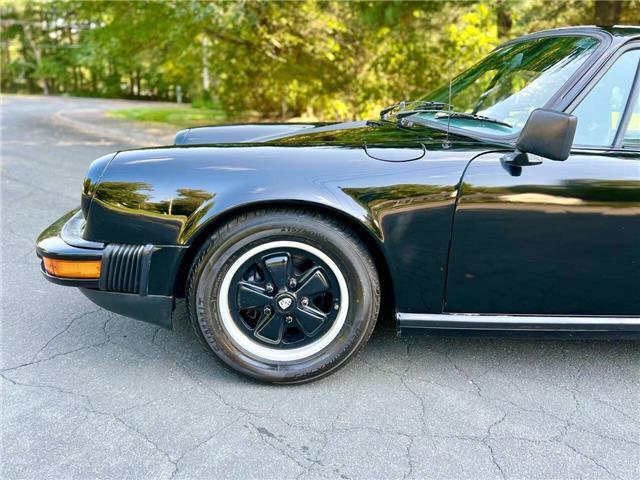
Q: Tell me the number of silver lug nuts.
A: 5